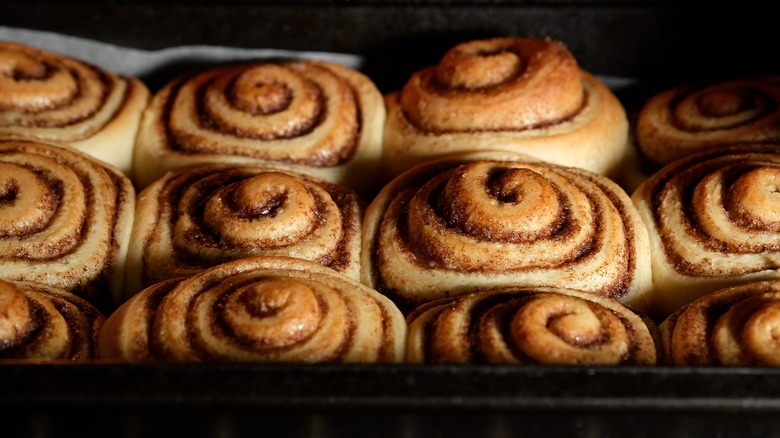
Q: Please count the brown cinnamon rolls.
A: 12